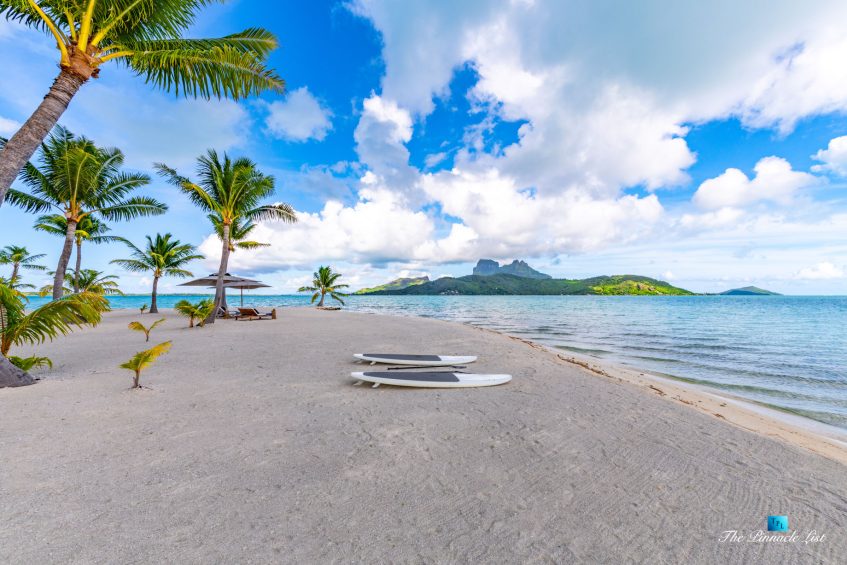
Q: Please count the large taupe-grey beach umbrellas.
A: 2